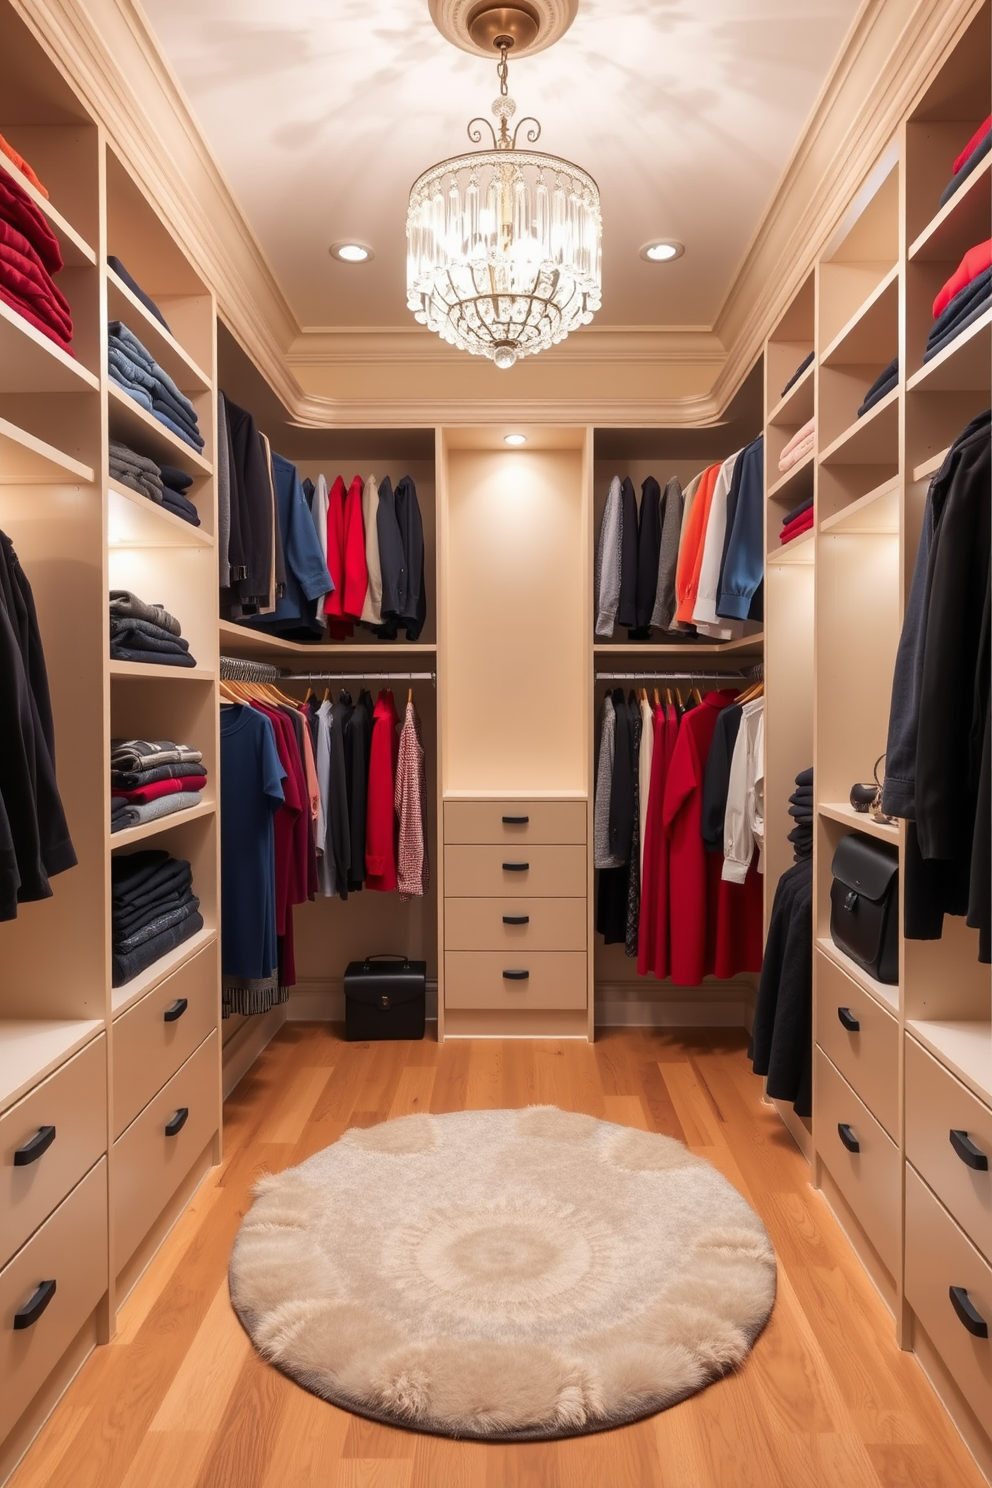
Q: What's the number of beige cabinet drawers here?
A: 12